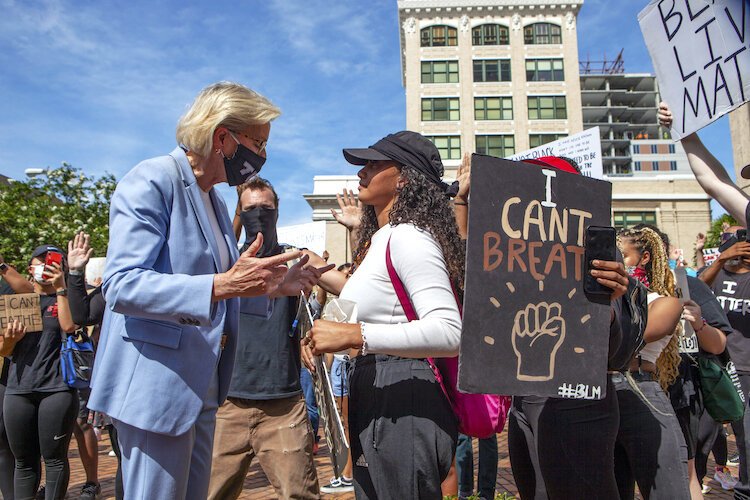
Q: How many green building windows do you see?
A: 13